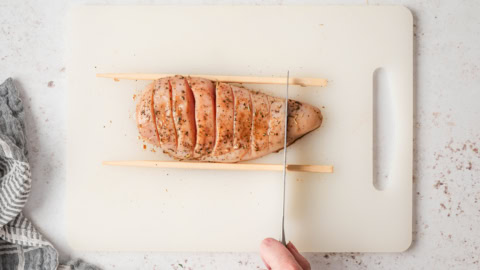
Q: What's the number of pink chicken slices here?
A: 9